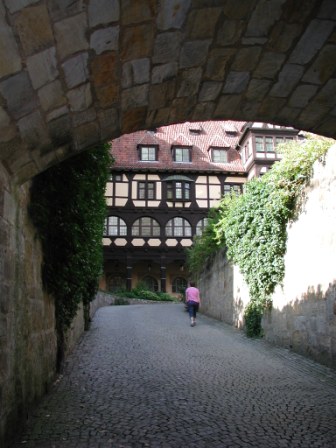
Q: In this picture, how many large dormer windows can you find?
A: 3